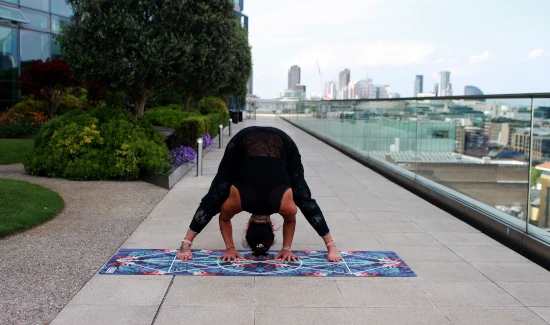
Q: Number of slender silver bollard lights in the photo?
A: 3